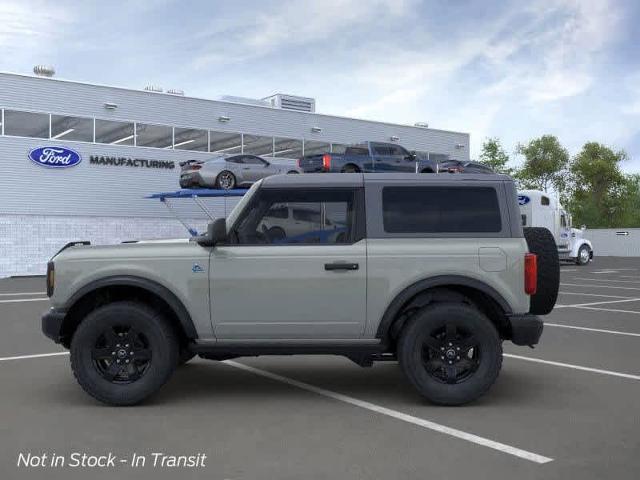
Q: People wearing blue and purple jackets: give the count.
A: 0